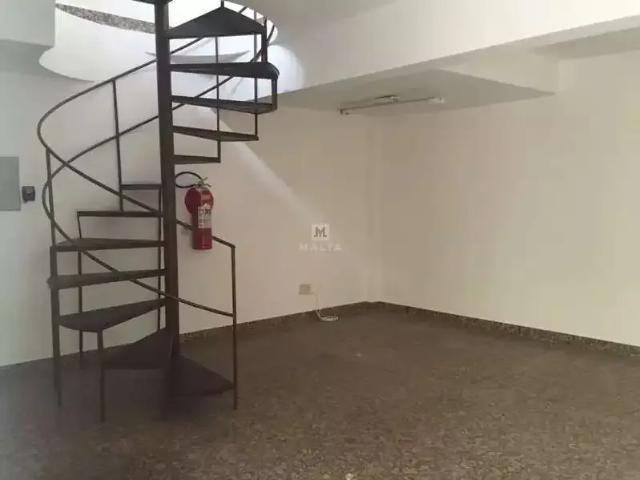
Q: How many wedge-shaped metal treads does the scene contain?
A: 12